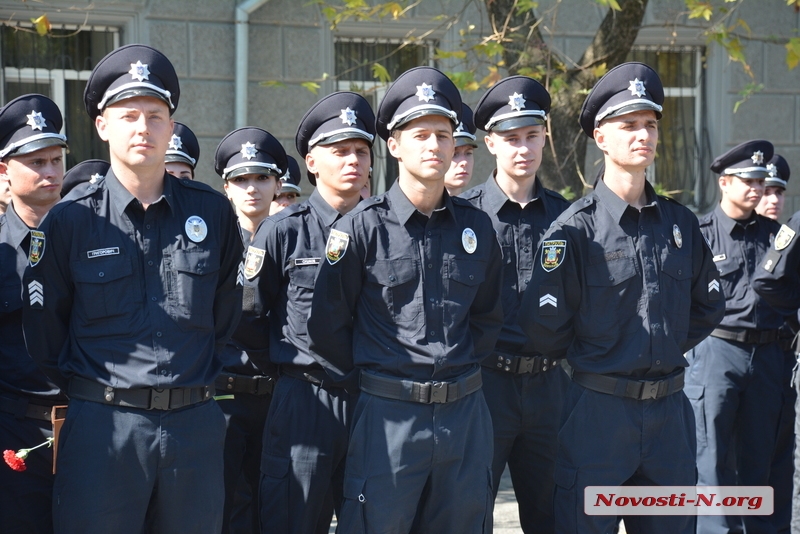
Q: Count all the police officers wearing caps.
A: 13